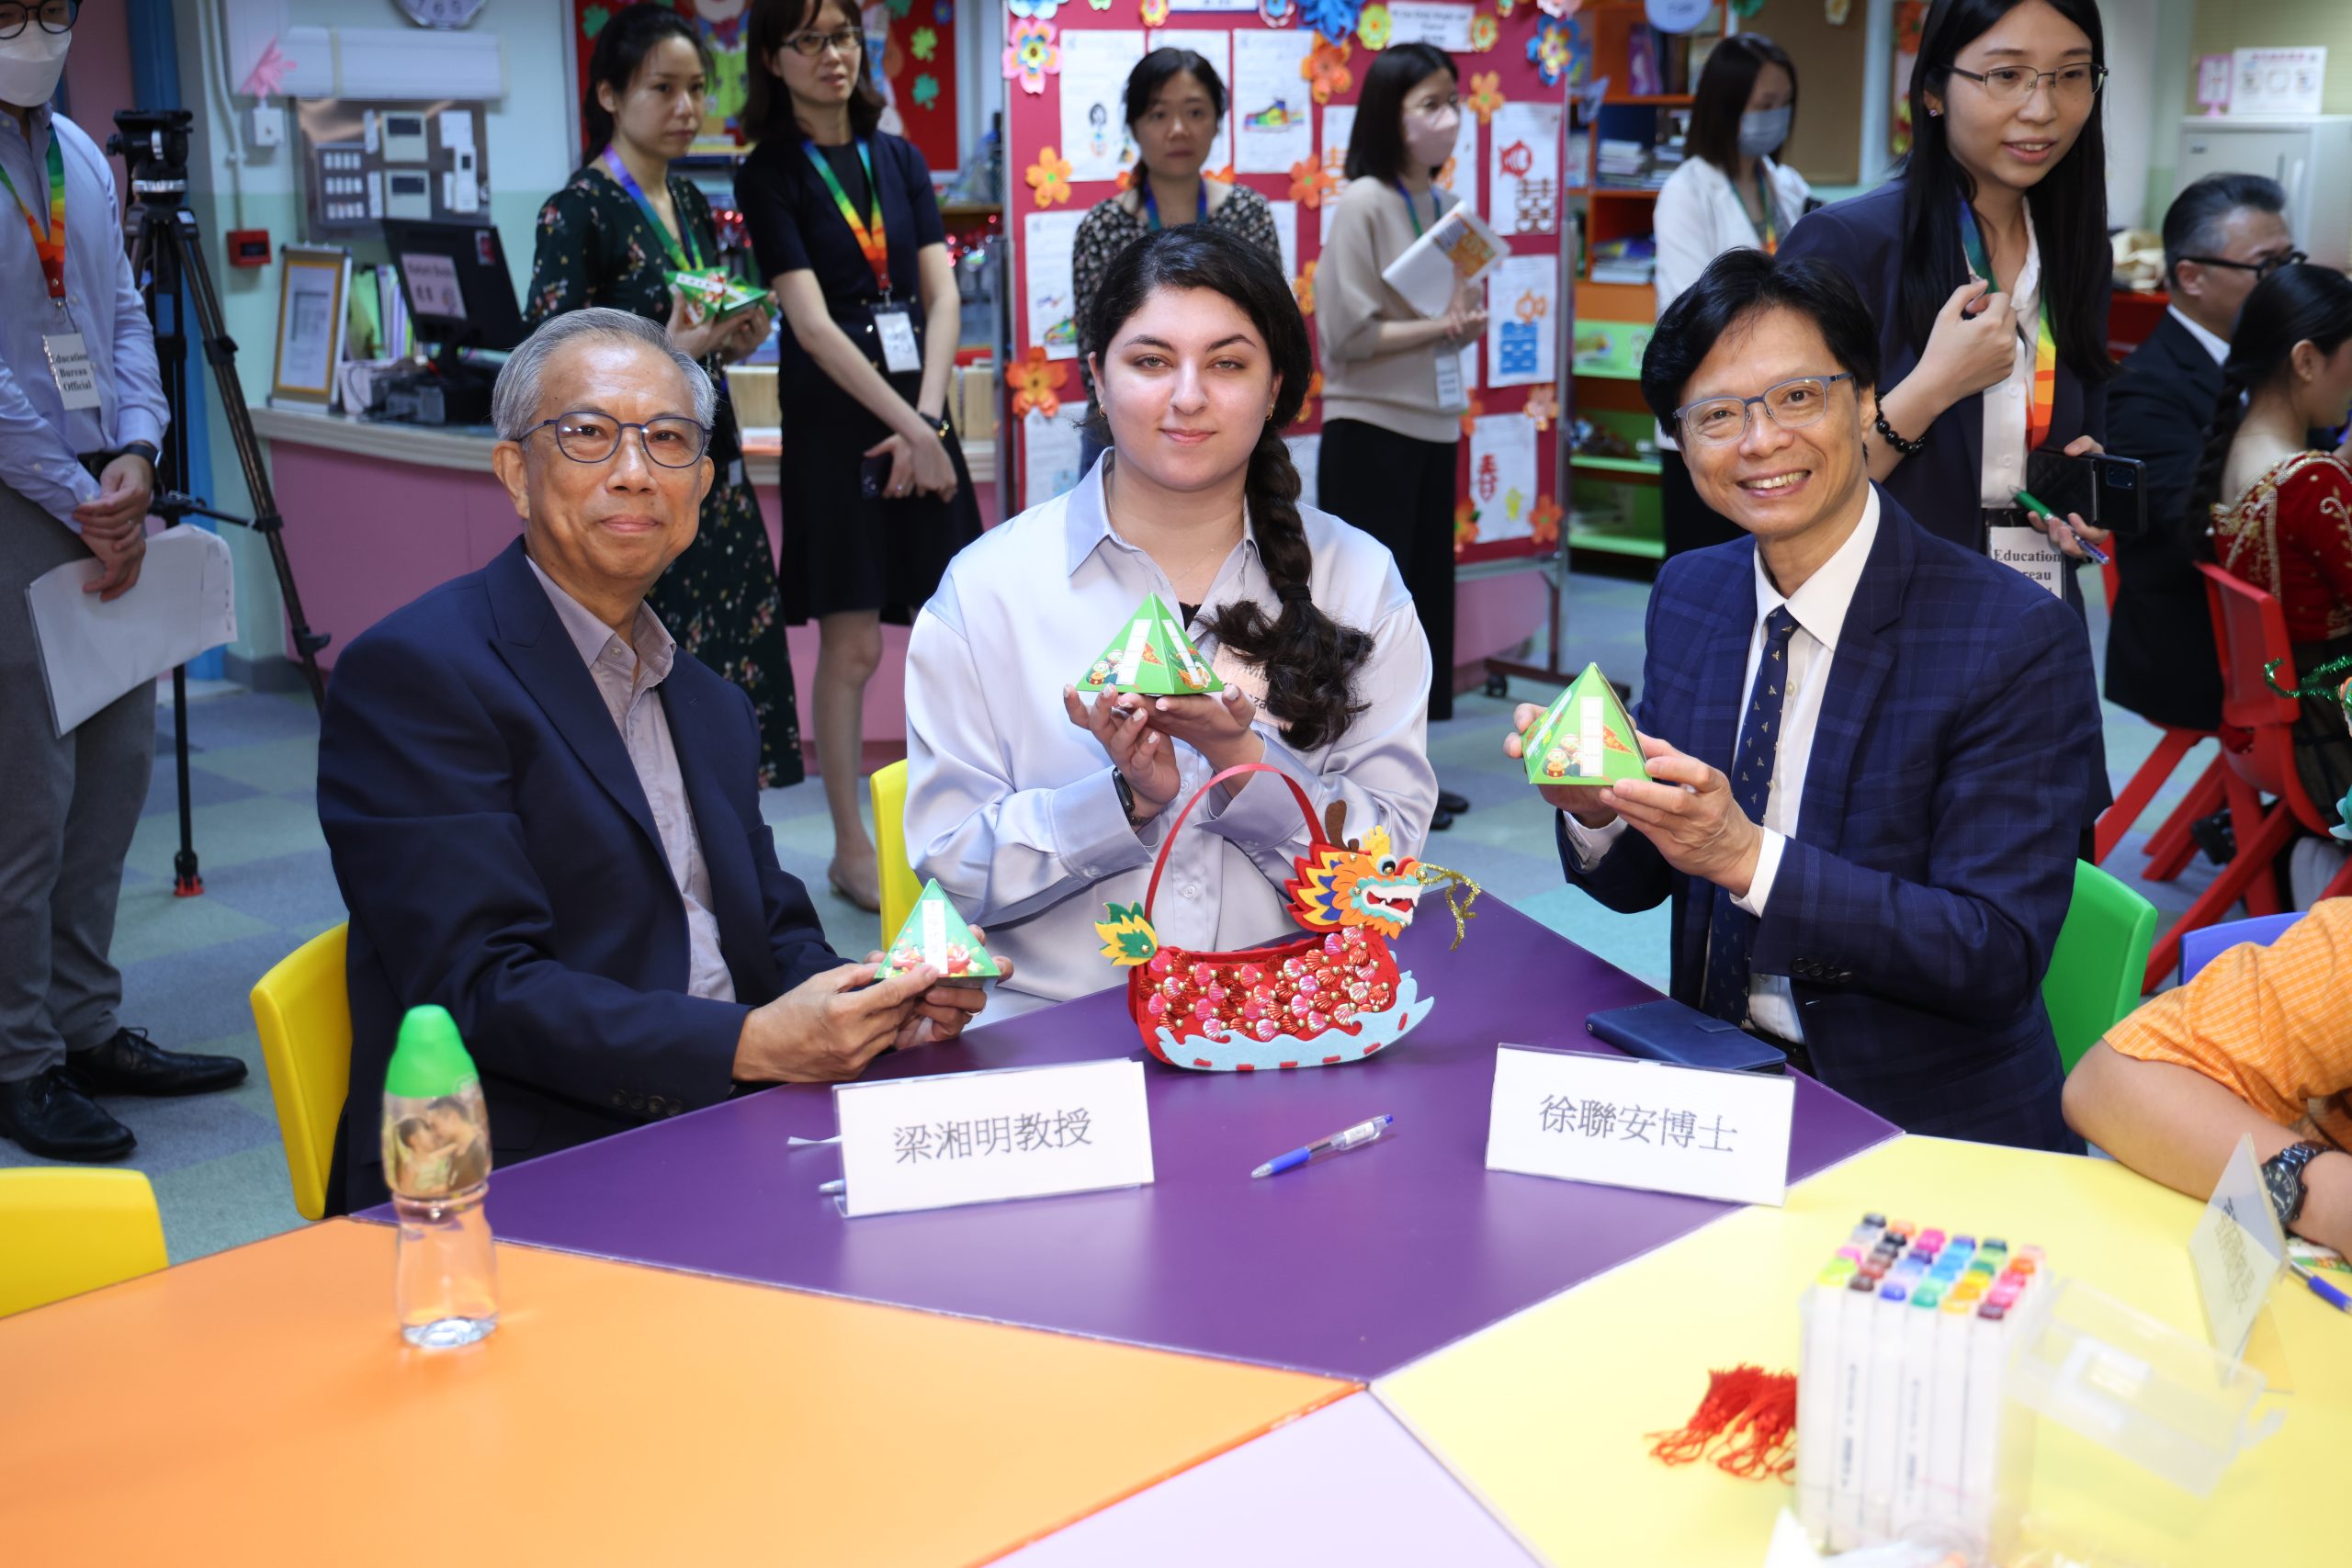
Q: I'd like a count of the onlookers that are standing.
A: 7